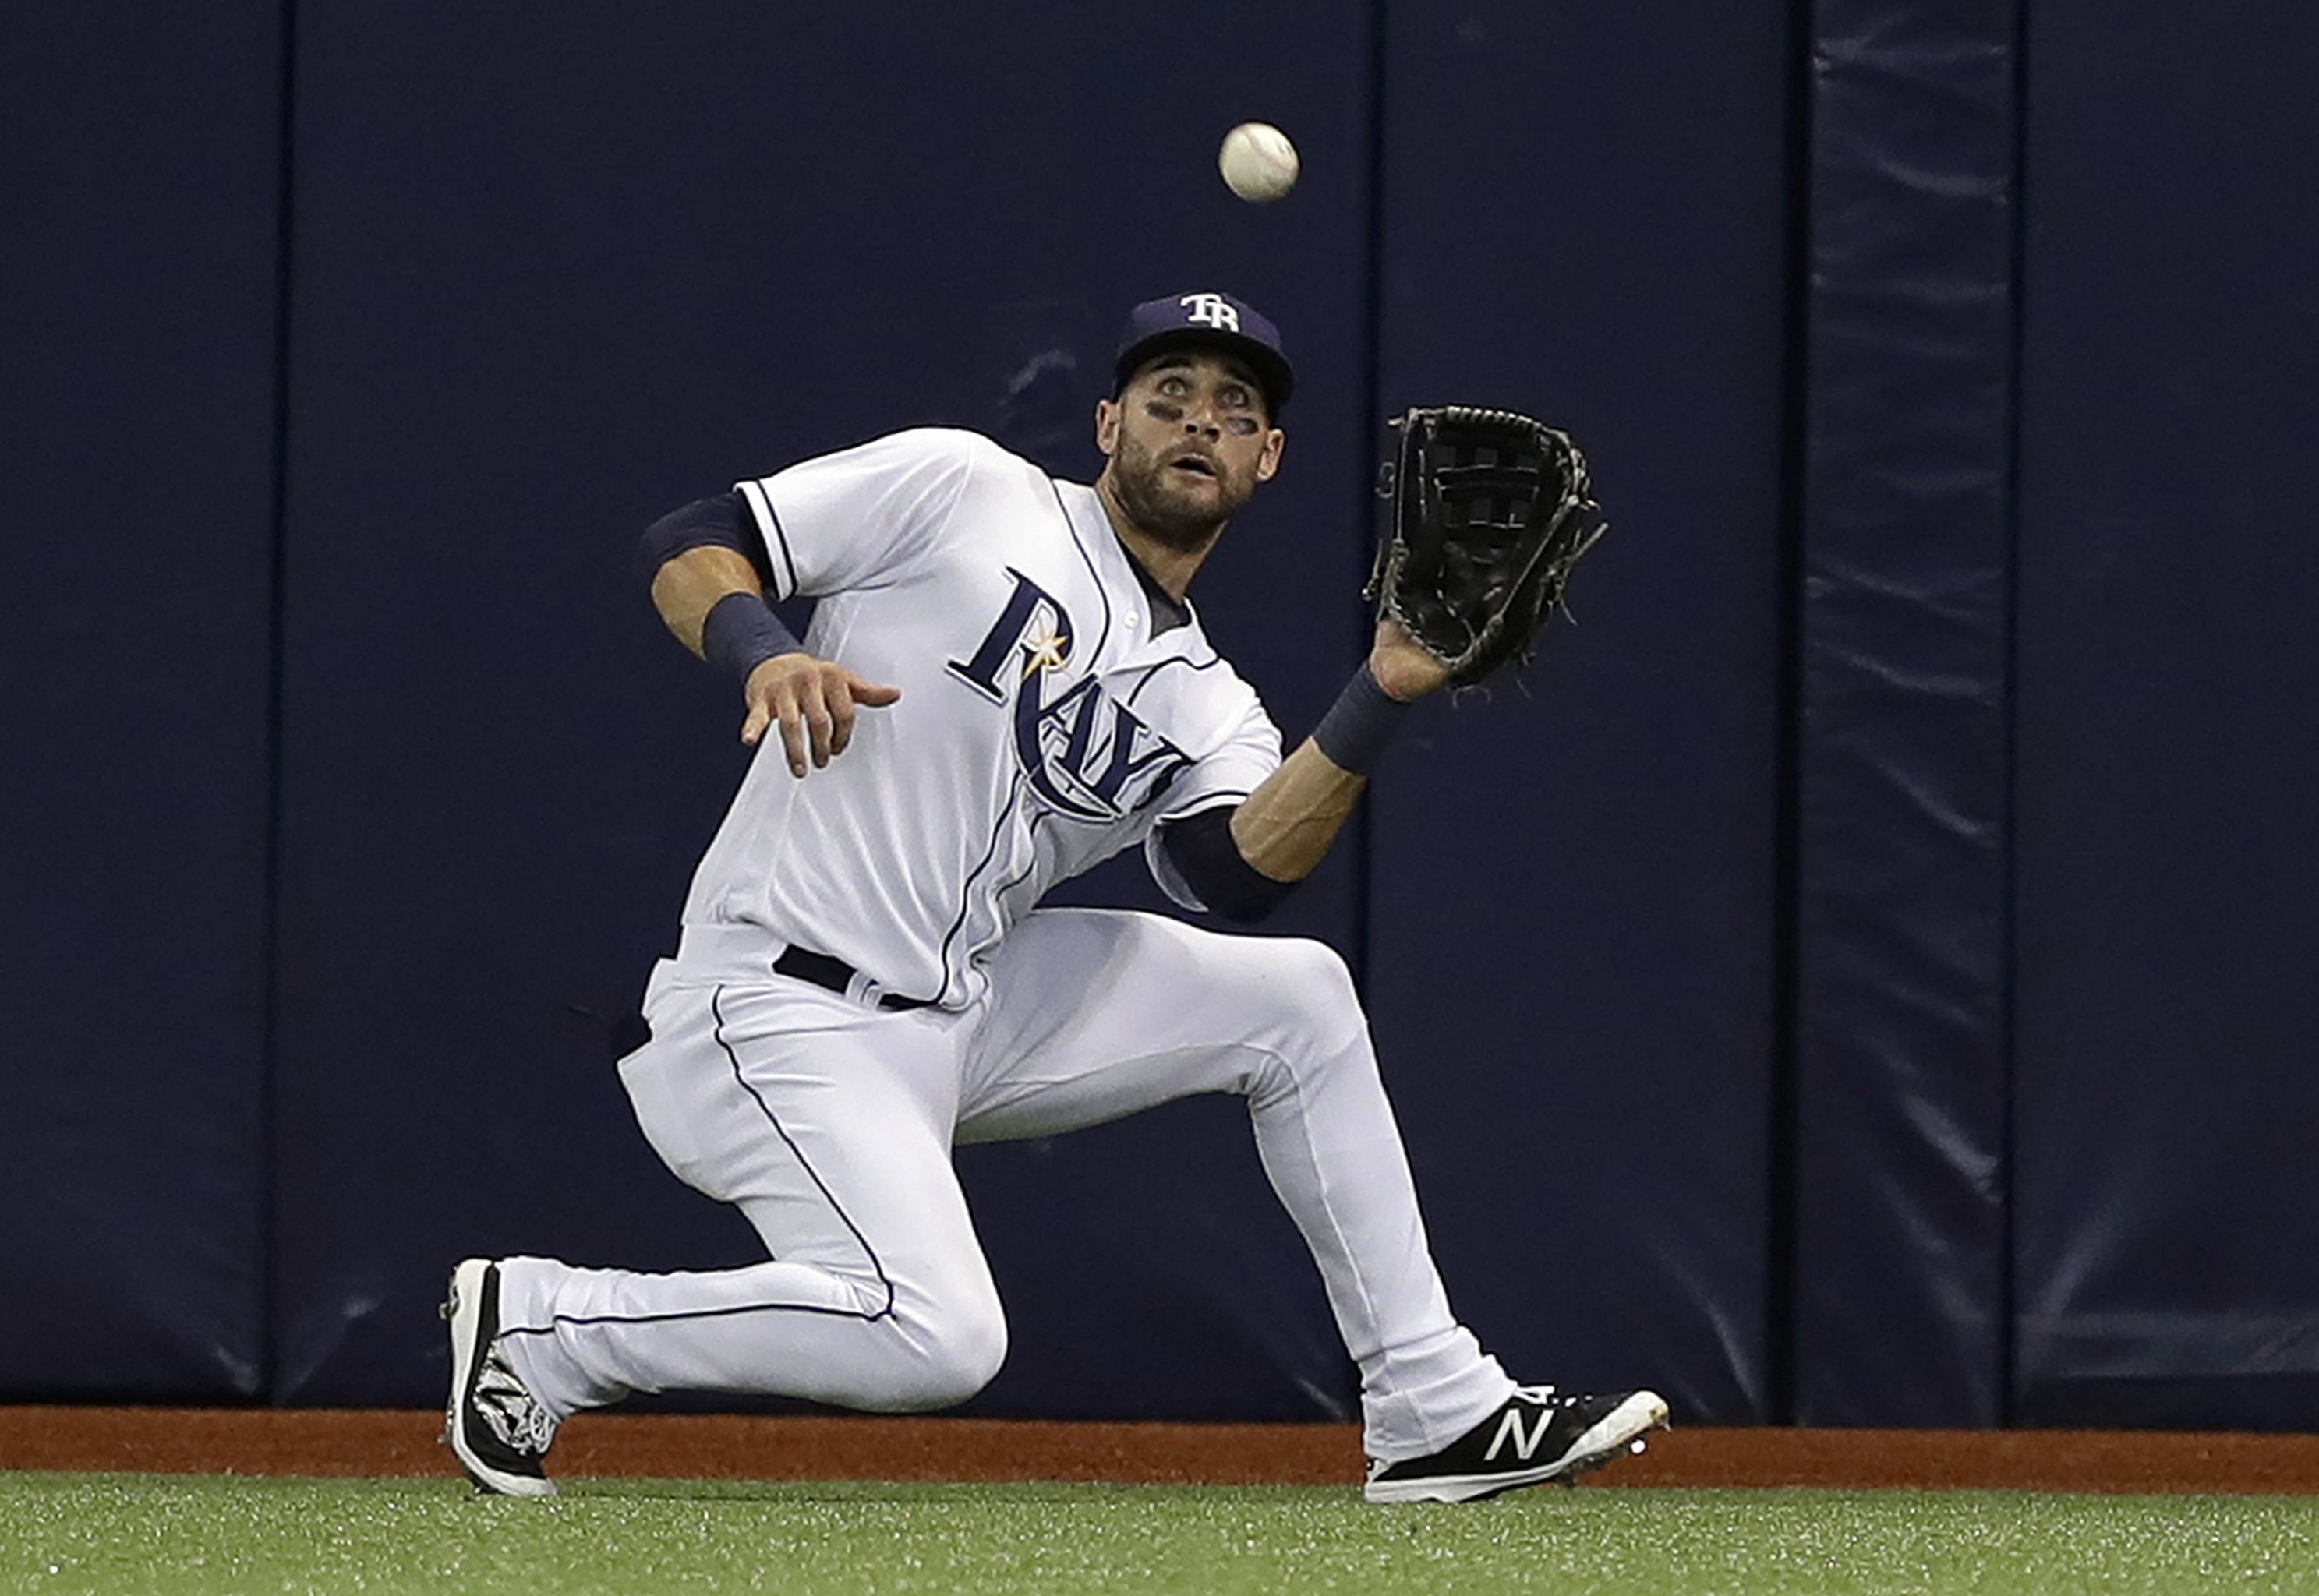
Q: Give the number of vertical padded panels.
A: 5